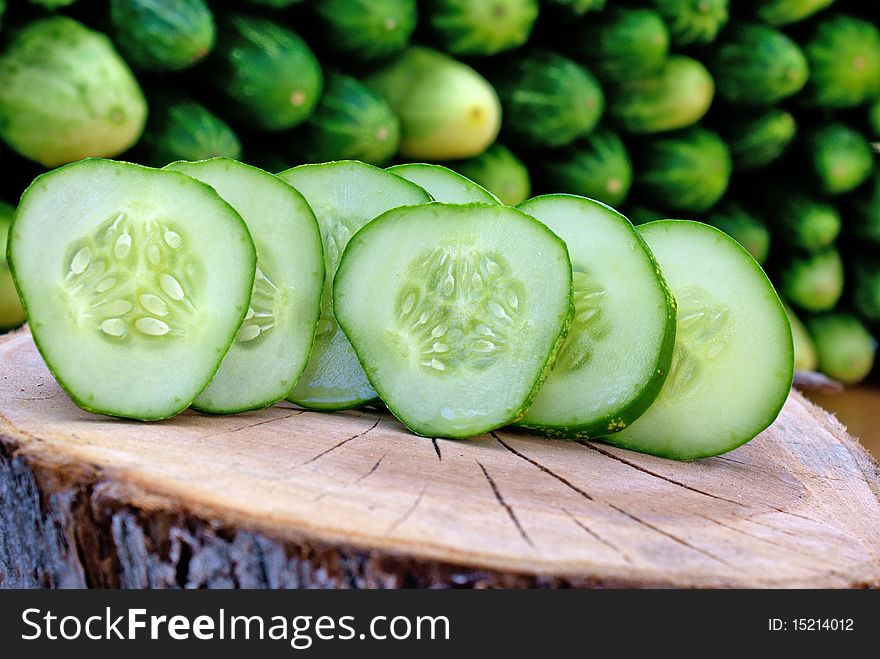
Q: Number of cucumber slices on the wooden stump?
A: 7